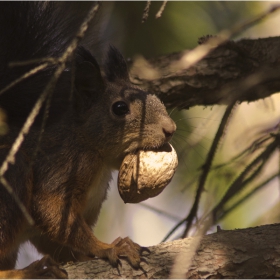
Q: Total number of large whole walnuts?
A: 1